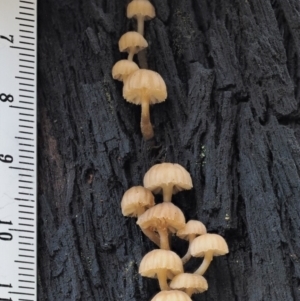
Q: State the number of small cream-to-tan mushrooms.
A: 12